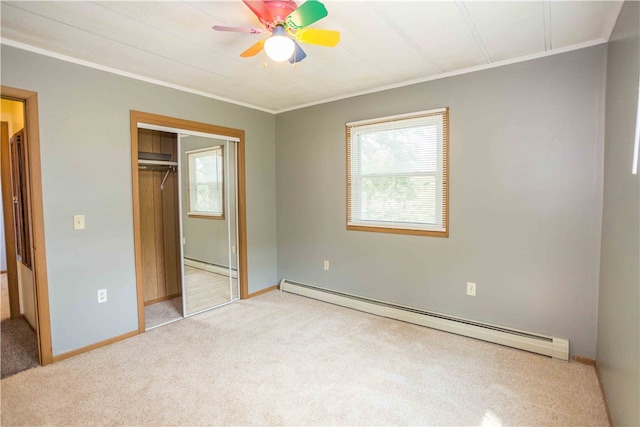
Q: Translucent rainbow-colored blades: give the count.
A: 6